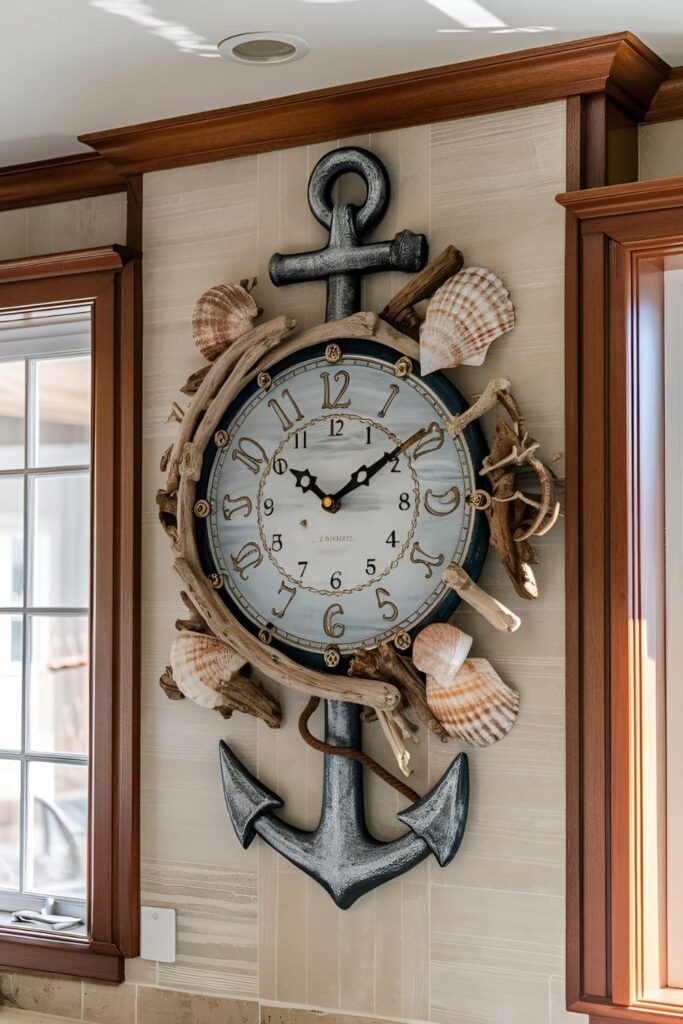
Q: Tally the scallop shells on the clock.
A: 5